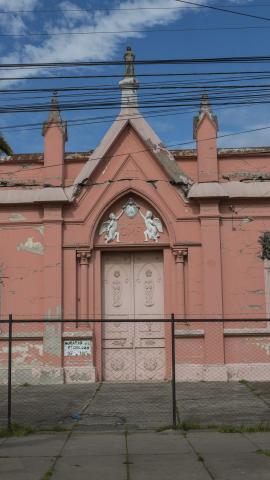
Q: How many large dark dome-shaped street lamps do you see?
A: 0